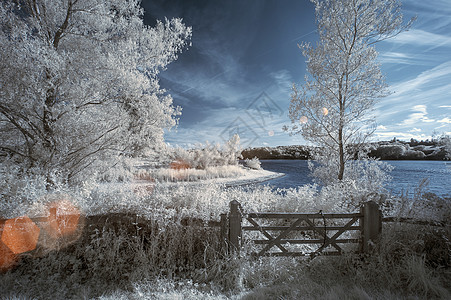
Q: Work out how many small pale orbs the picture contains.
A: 3